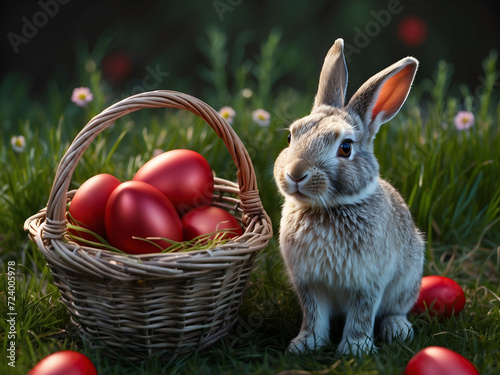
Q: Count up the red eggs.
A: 7